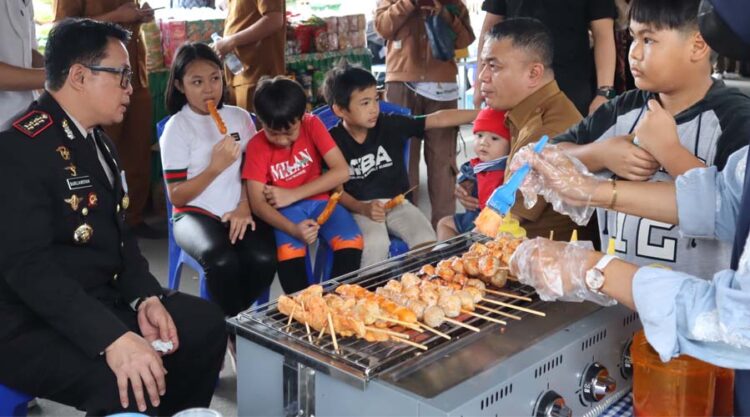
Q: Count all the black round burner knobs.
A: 3